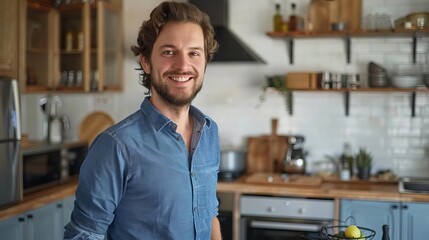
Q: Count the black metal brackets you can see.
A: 6